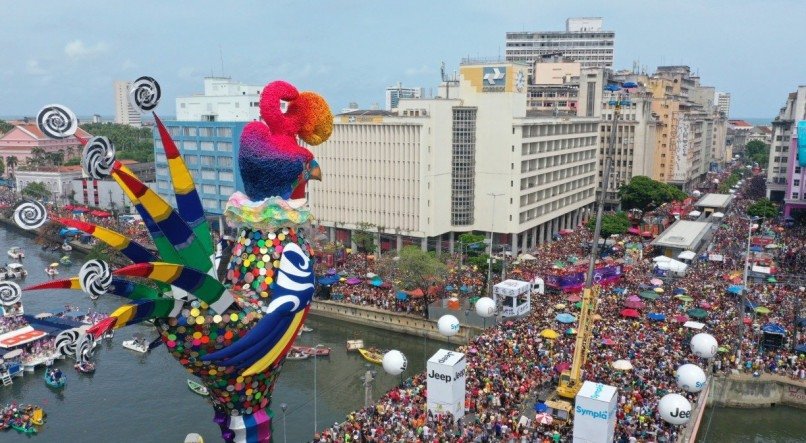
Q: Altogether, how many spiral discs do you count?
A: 8